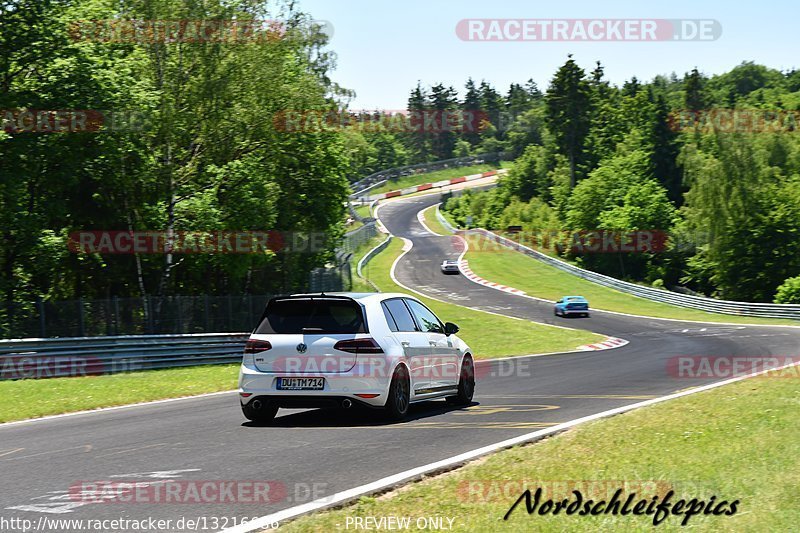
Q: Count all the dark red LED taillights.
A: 2